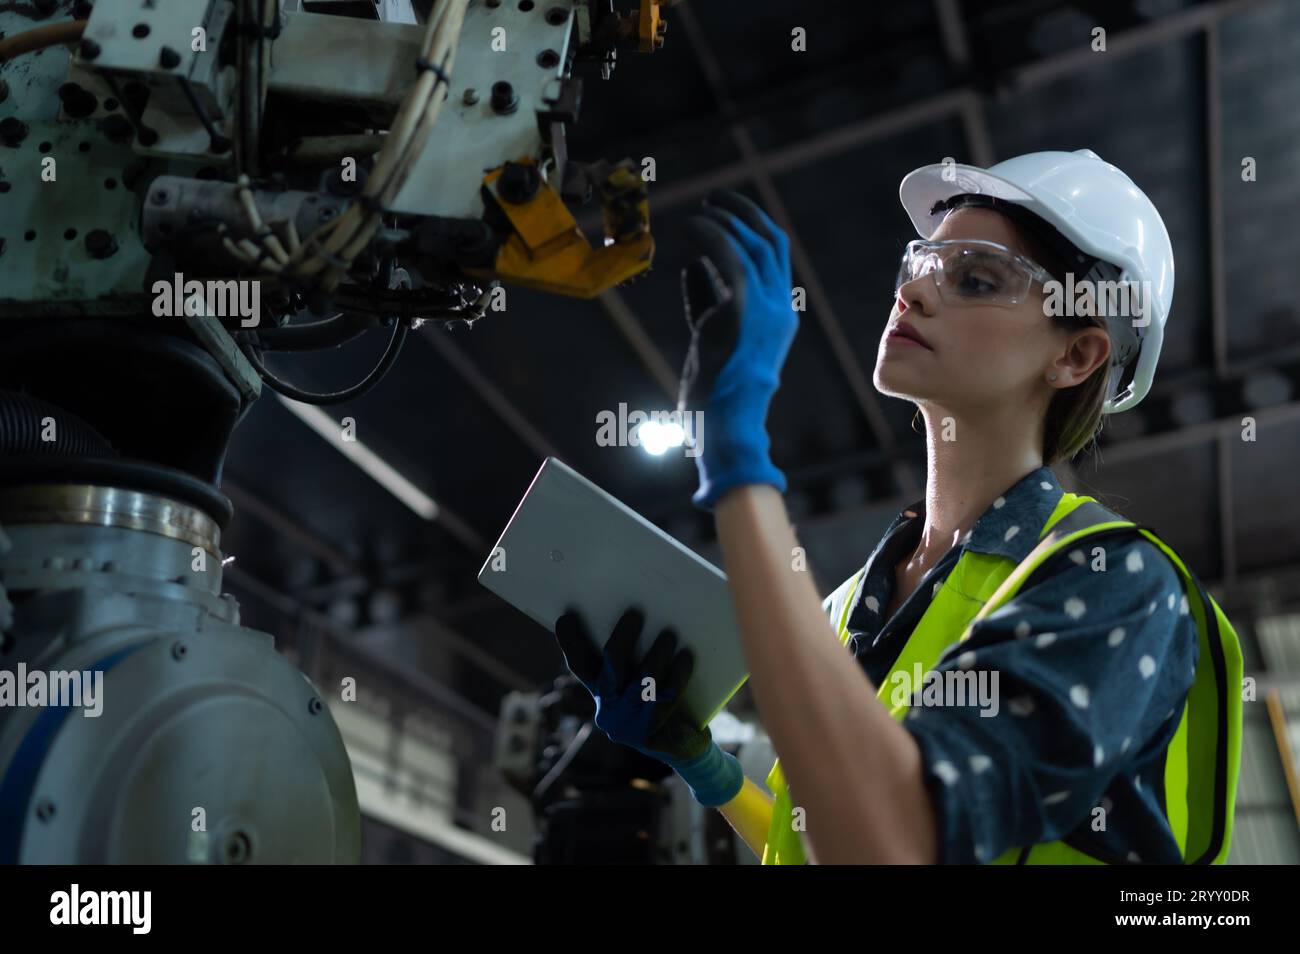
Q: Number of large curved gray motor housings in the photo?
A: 1